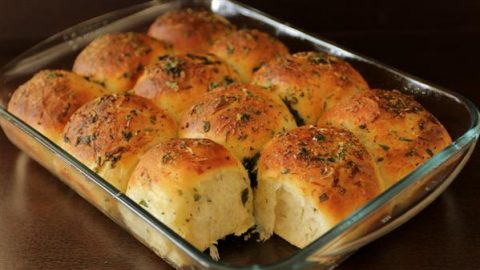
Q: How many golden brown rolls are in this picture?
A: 11